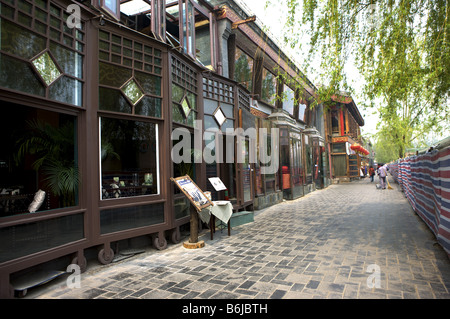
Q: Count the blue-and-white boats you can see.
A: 0